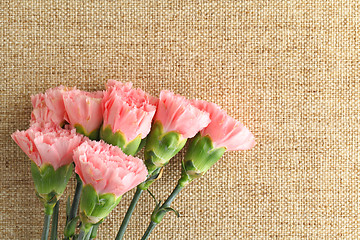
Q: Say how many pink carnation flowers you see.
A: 7